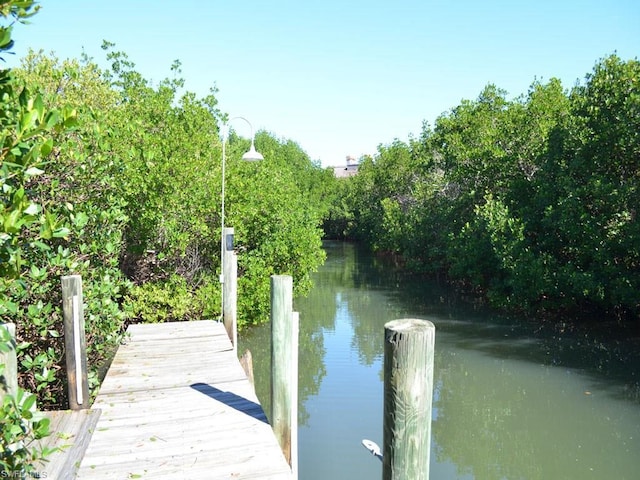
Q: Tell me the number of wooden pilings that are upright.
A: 5